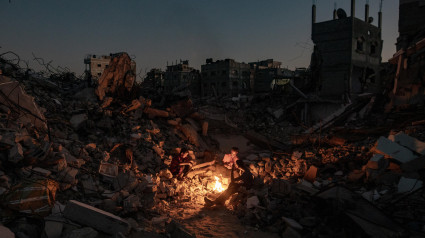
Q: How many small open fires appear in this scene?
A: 1